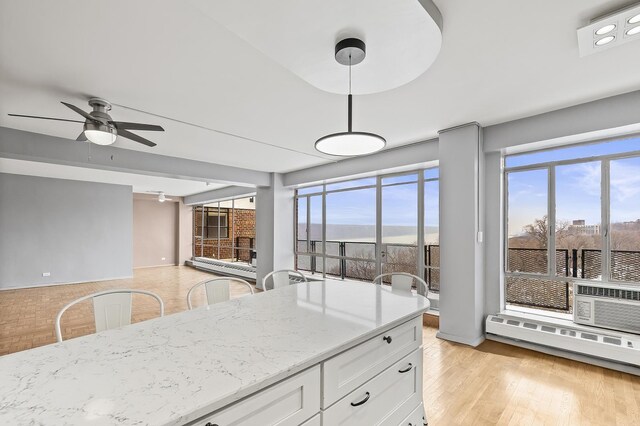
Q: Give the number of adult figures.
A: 0